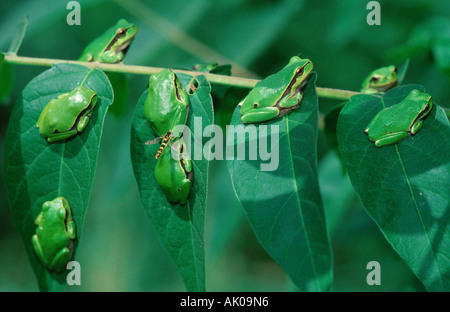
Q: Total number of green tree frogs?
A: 8